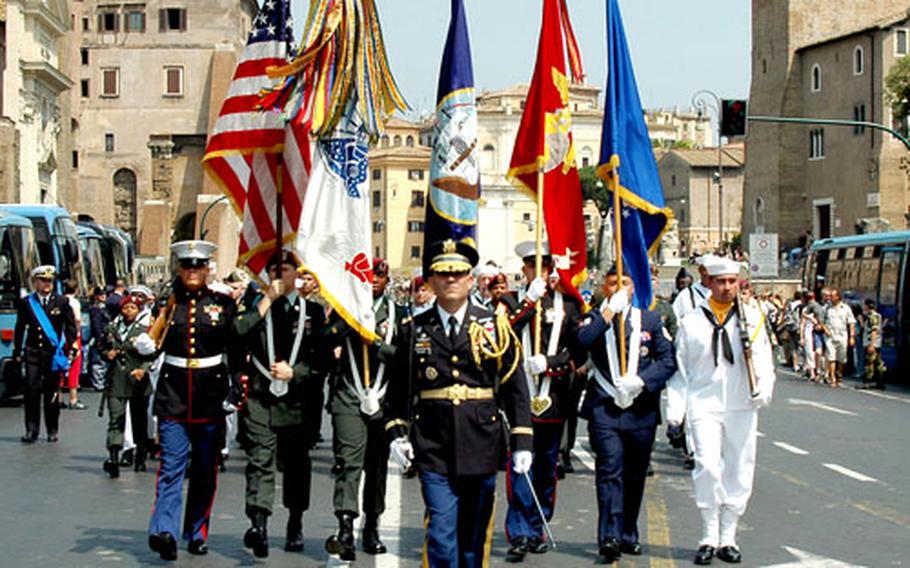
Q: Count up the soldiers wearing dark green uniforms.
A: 3